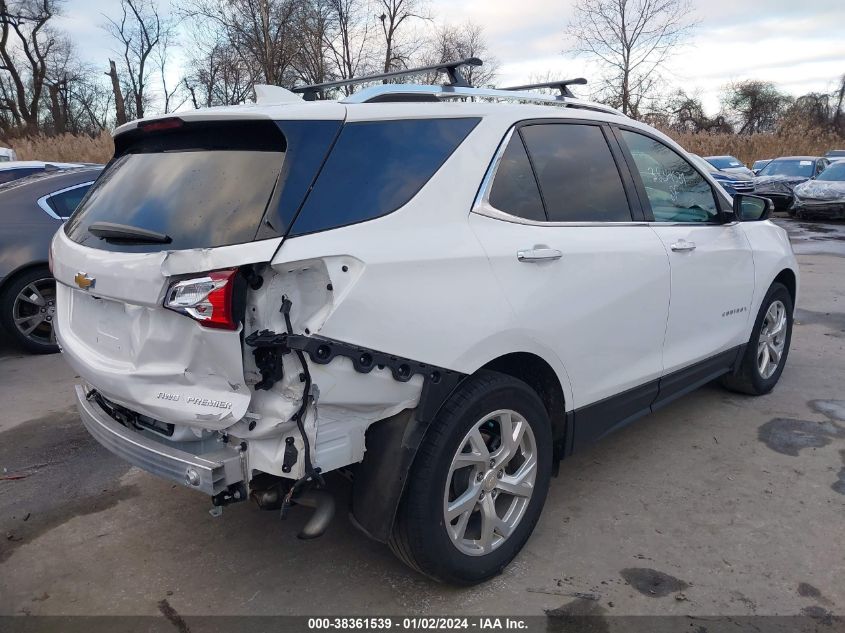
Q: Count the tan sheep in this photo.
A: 0